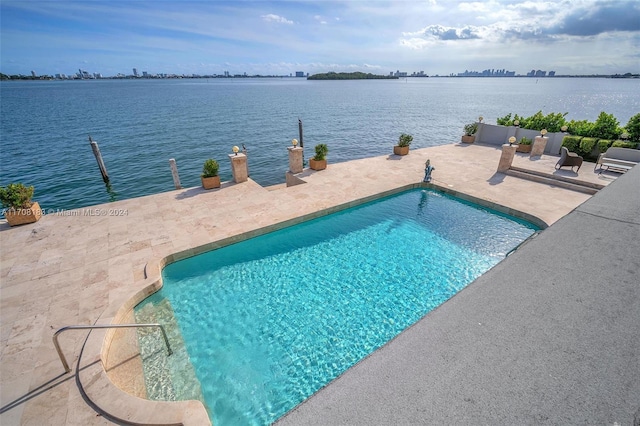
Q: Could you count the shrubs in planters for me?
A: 6